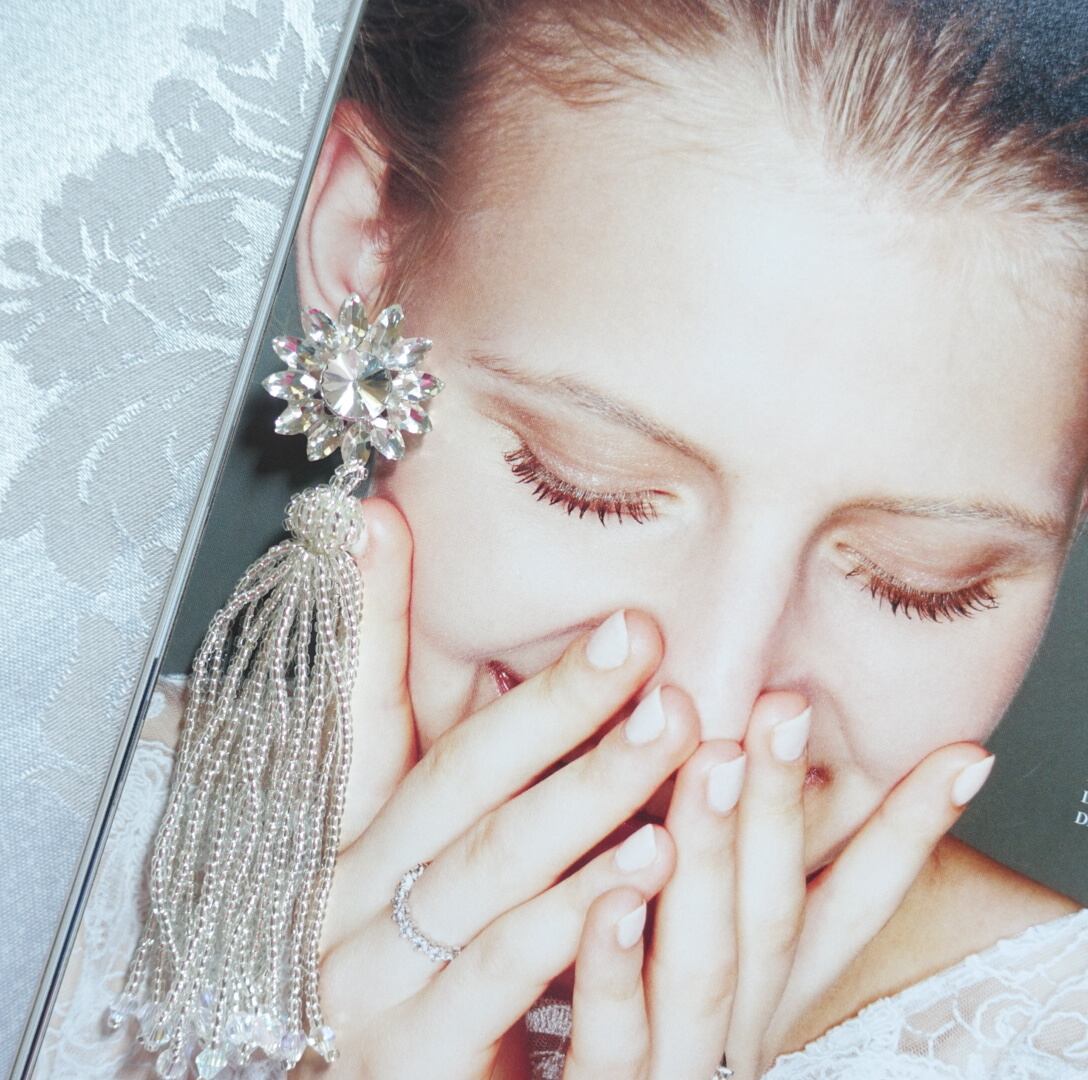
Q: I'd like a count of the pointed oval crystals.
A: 12